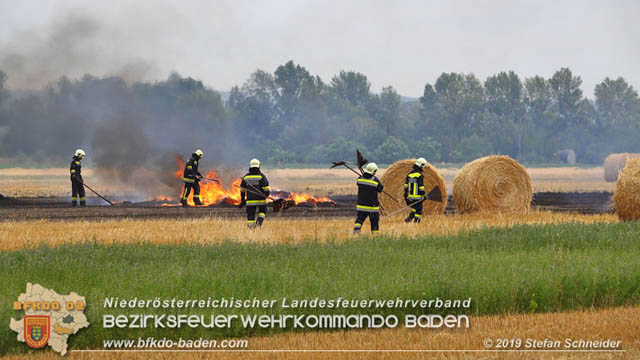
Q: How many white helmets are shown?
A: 5